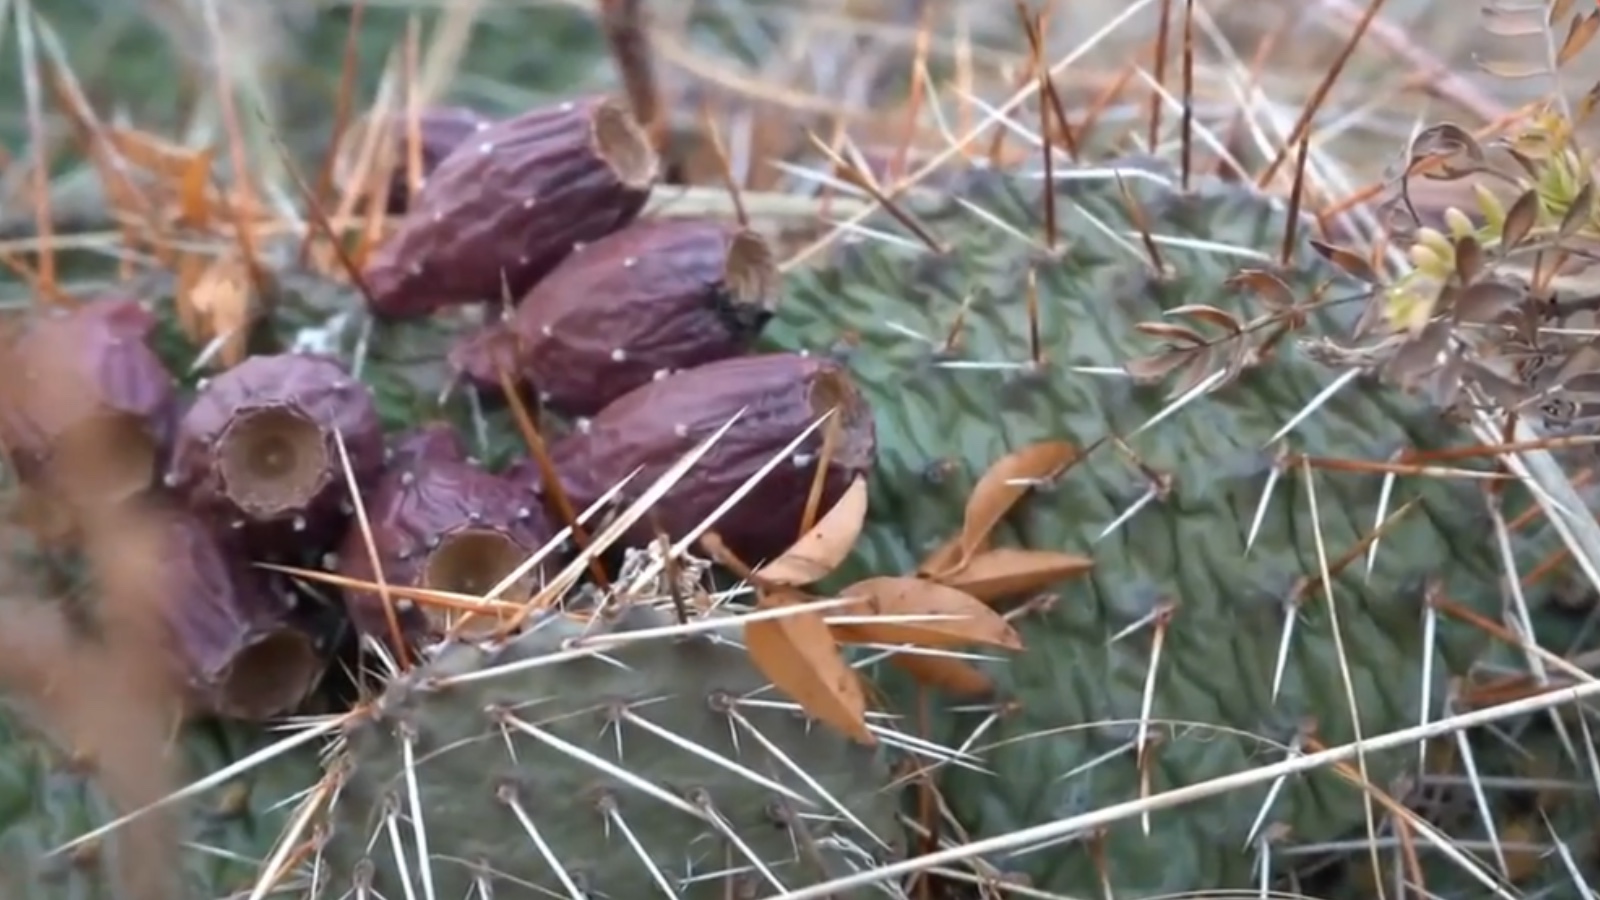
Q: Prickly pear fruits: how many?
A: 8